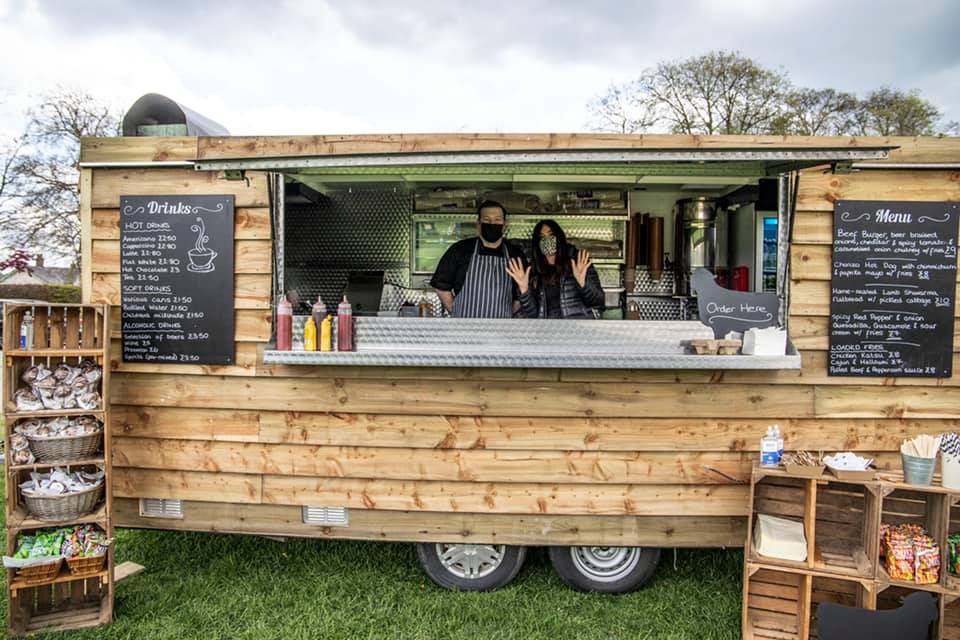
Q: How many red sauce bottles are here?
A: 2